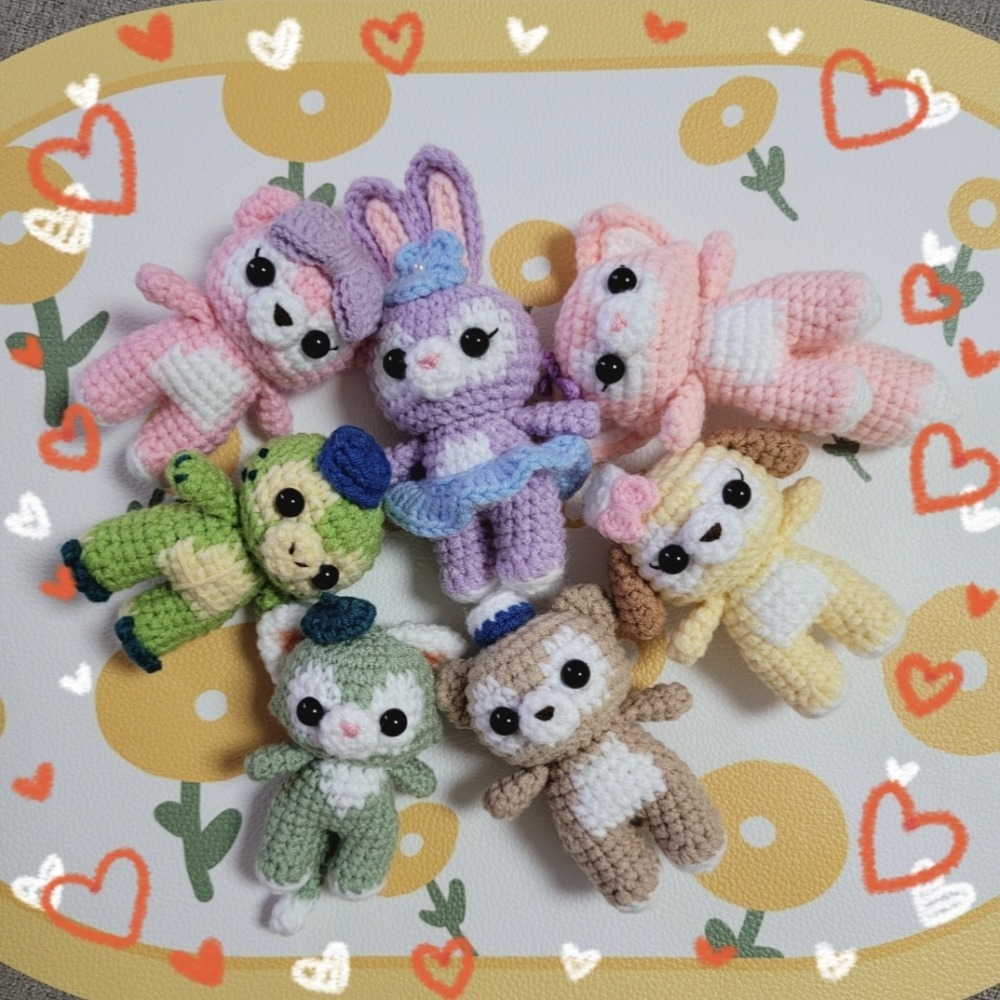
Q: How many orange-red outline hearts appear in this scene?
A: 10